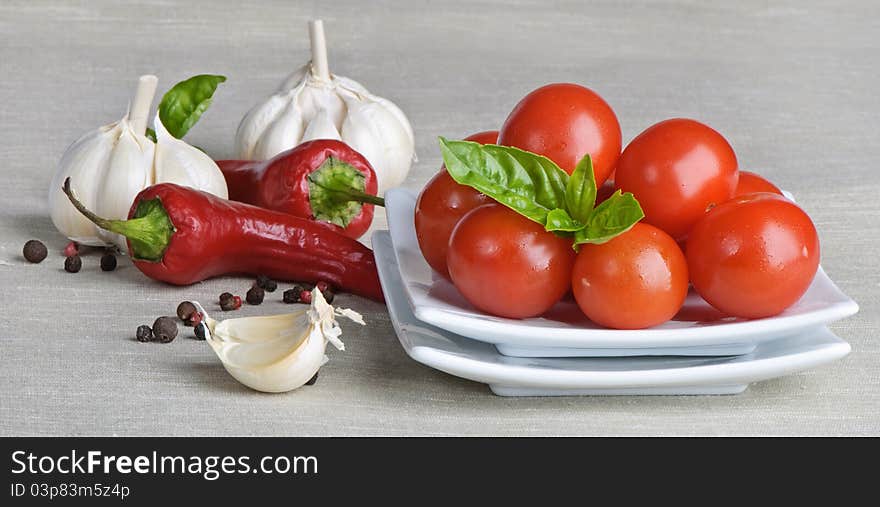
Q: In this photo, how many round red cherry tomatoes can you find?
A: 8